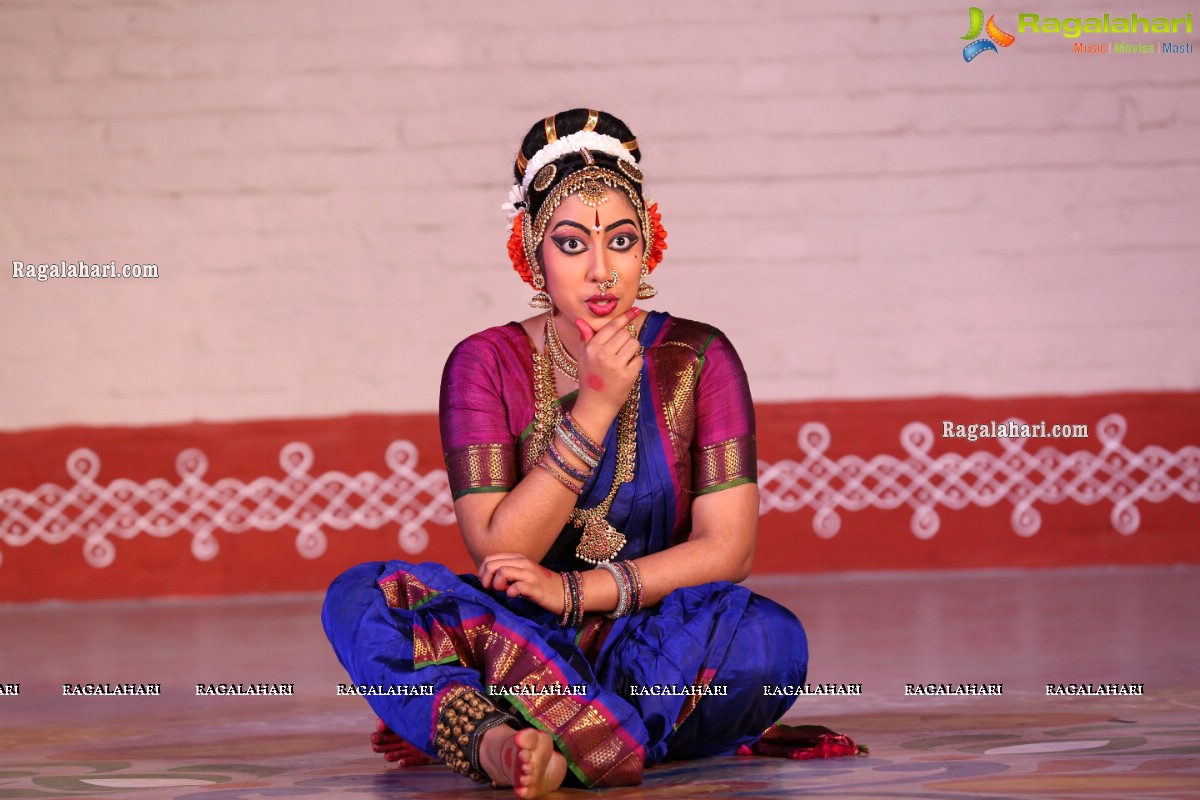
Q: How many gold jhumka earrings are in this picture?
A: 2